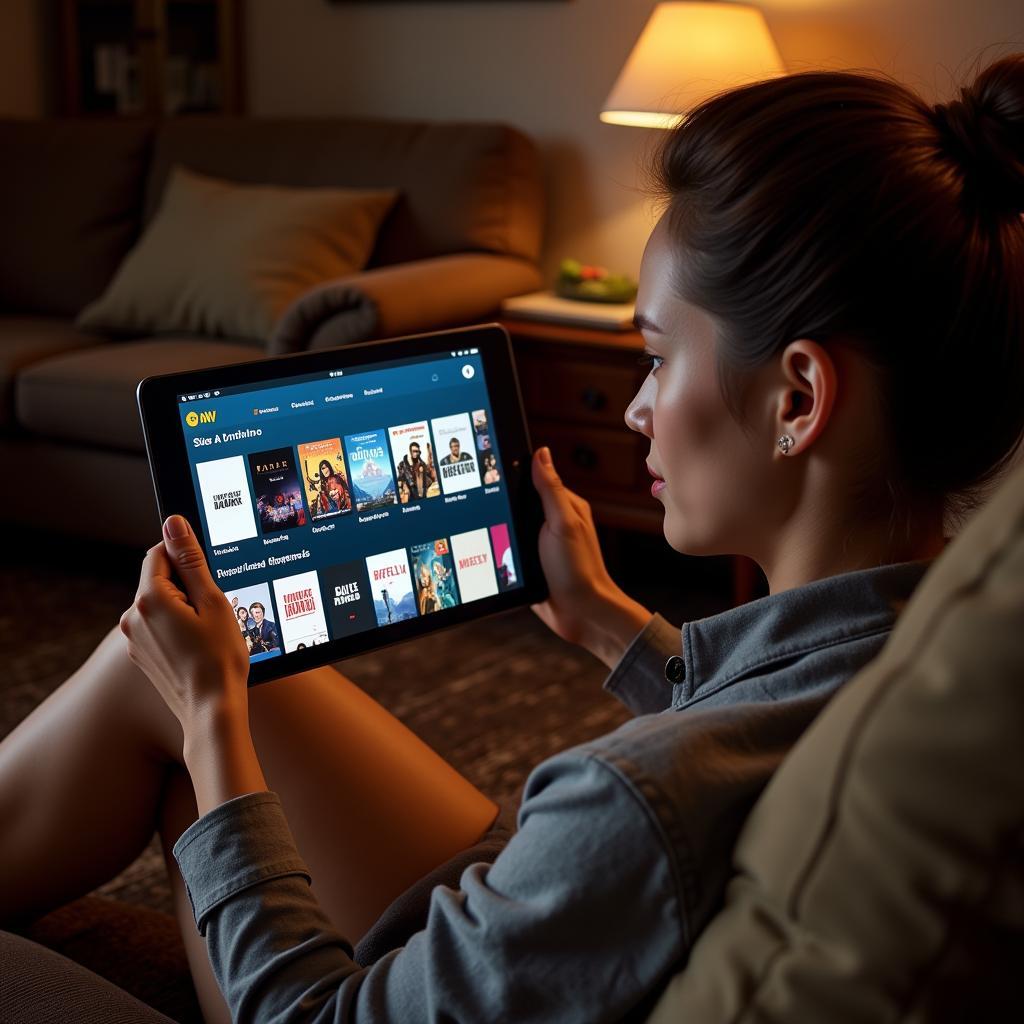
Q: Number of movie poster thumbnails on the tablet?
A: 14